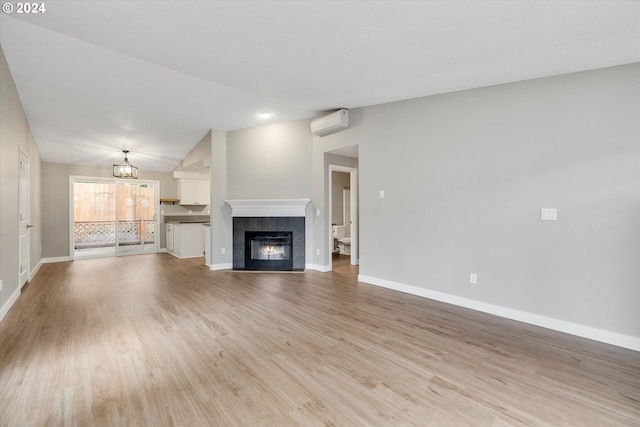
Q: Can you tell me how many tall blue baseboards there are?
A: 0